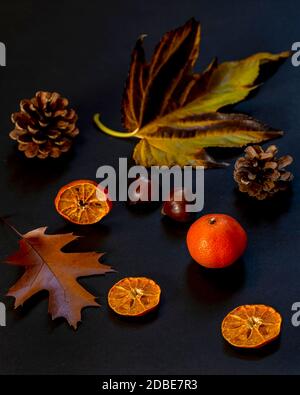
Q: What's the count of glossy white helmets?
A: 0